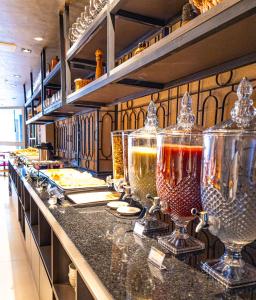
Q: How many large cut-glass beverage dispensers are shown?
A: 3